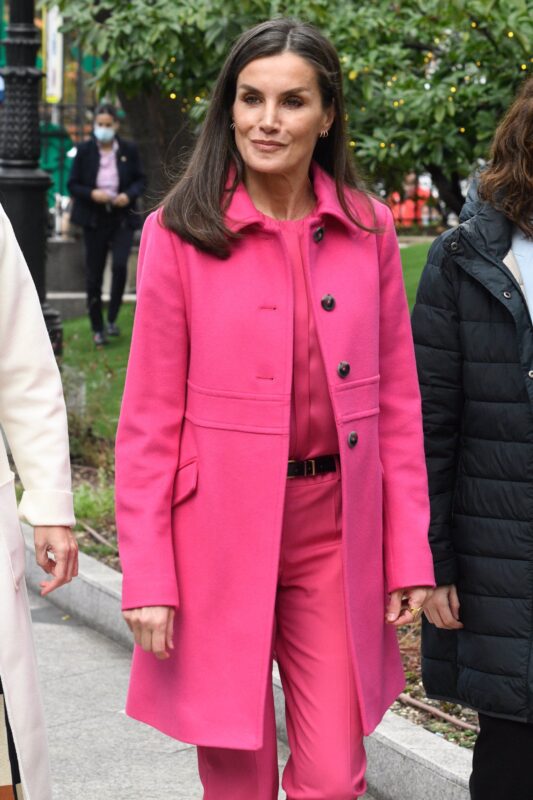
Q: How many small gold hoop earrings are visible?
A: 2